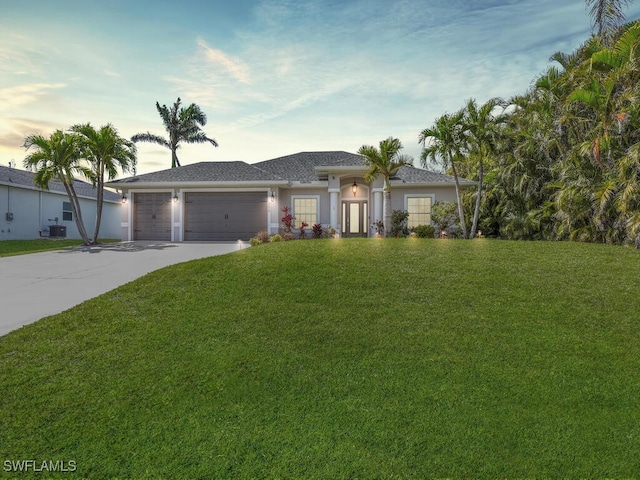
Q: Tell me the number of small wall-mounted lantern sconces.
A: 3